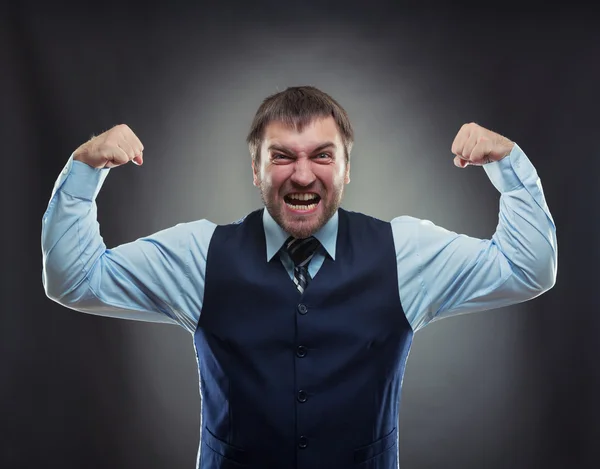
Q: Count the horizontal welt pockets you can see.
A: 2